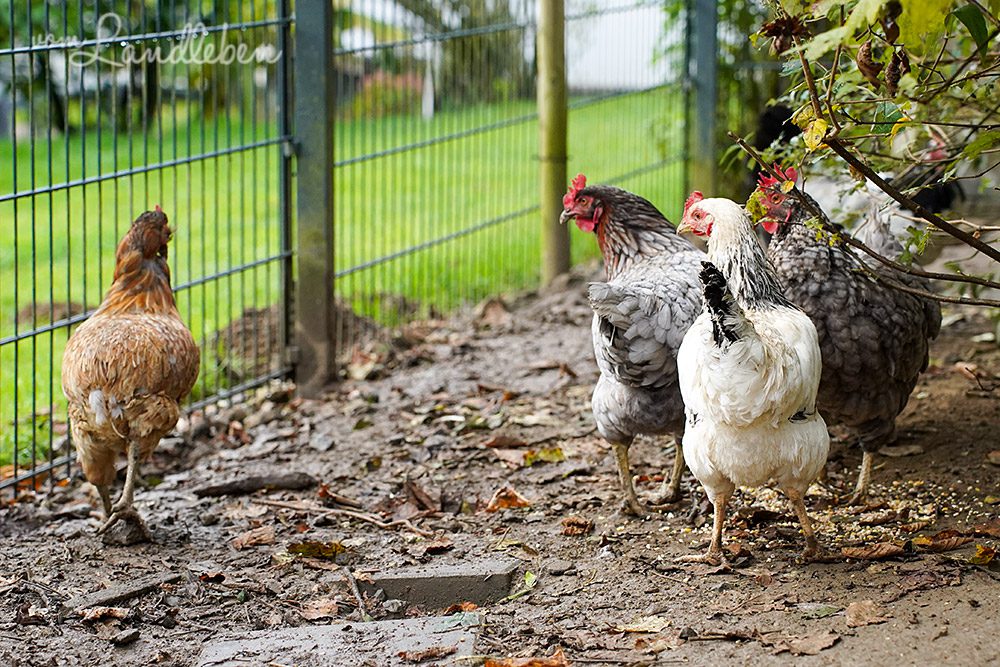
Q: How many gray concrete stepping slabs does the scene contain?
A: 2